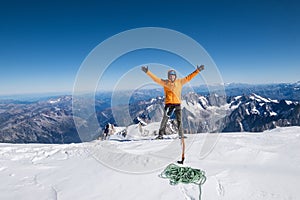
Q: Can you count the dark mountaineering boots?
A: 2